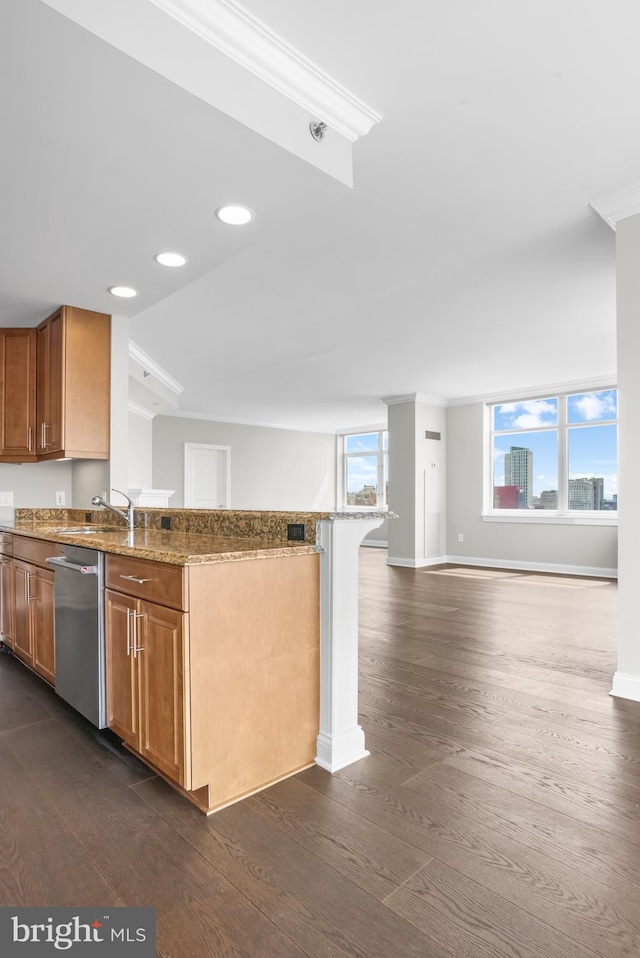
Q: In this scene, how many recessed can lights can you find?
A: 3